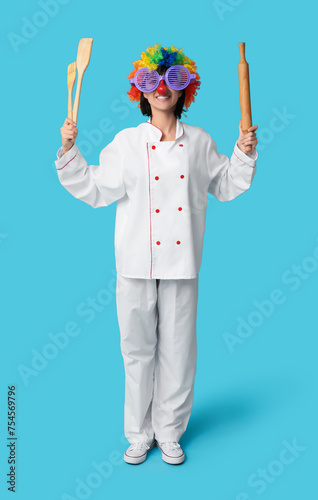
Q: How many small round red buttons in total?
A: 8